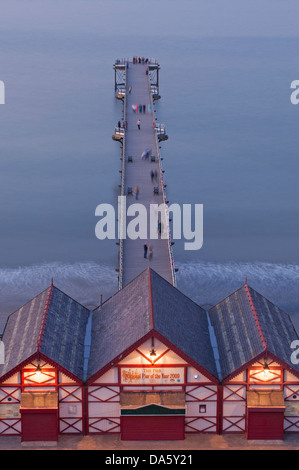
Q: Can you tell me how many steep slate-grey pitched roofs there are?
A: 3